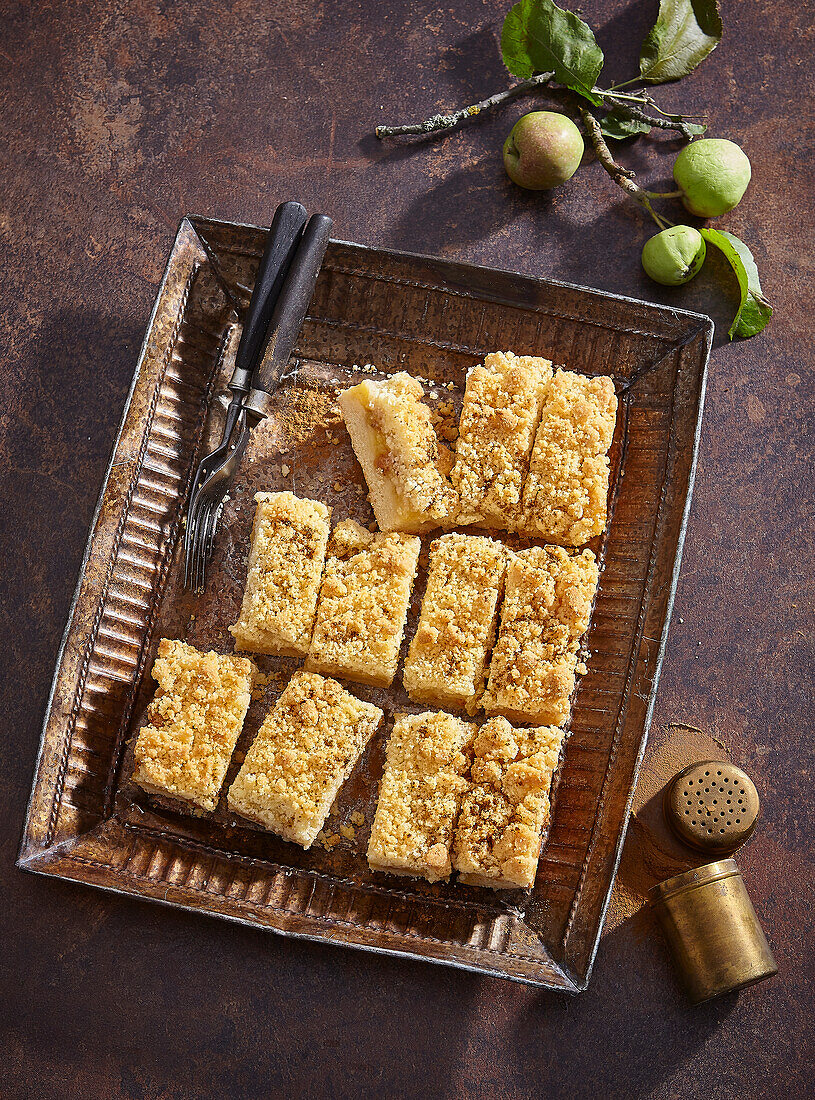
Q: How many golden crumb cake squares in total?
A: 11